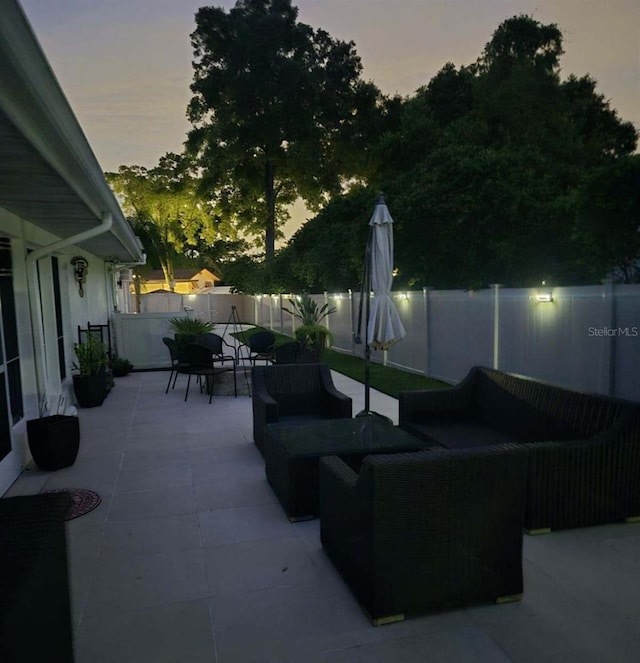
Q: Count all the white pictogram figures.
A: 0